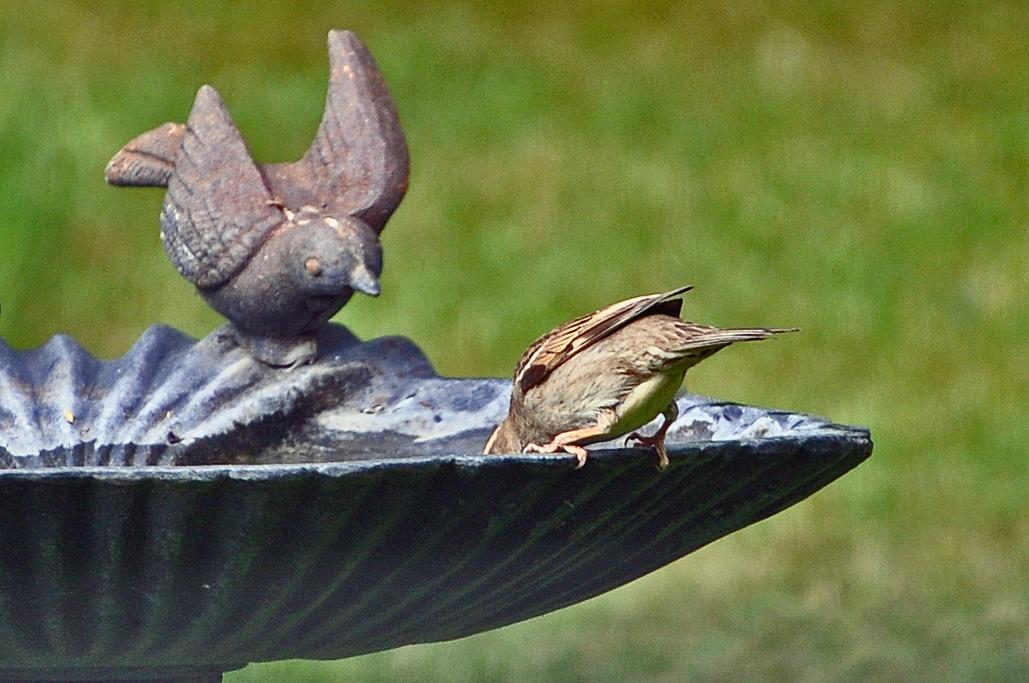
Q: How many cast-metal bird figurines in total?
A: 1